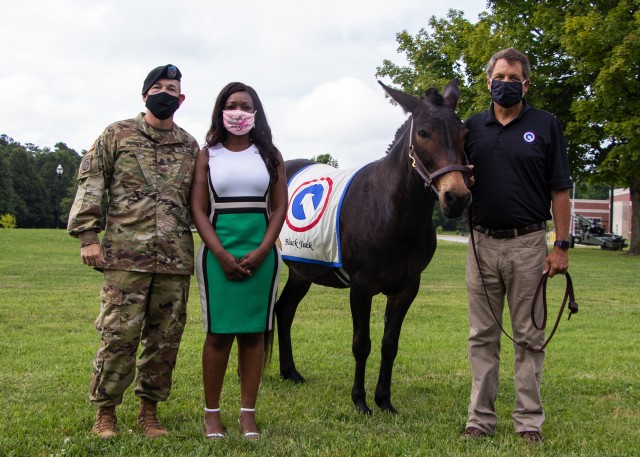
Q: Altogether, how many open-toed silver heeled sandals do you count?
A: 2